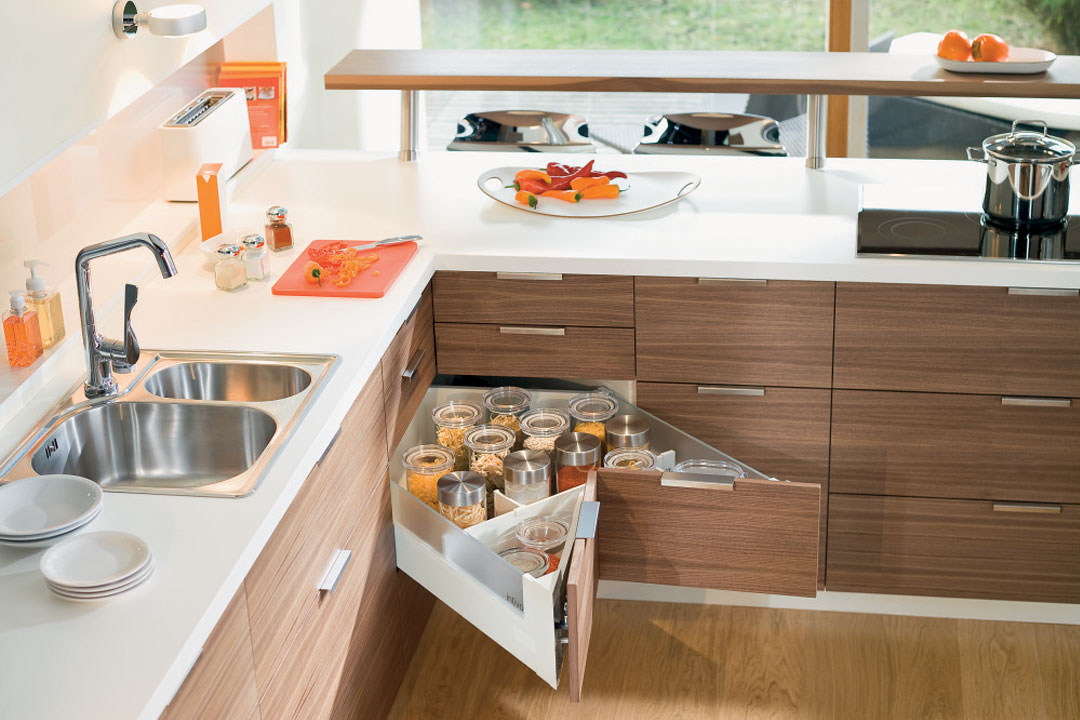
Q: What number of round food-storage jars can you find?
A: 13